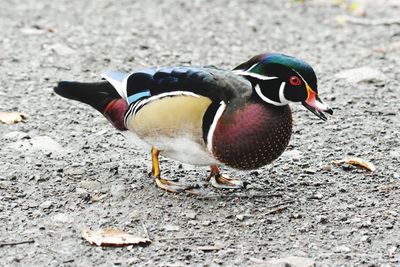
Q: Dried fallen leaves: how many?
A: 3